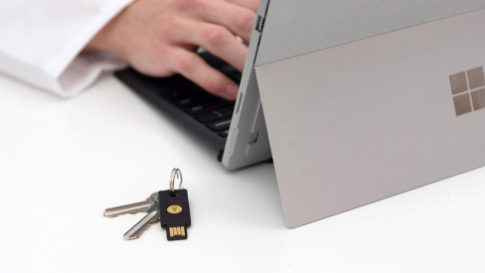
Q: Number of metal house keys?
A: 2